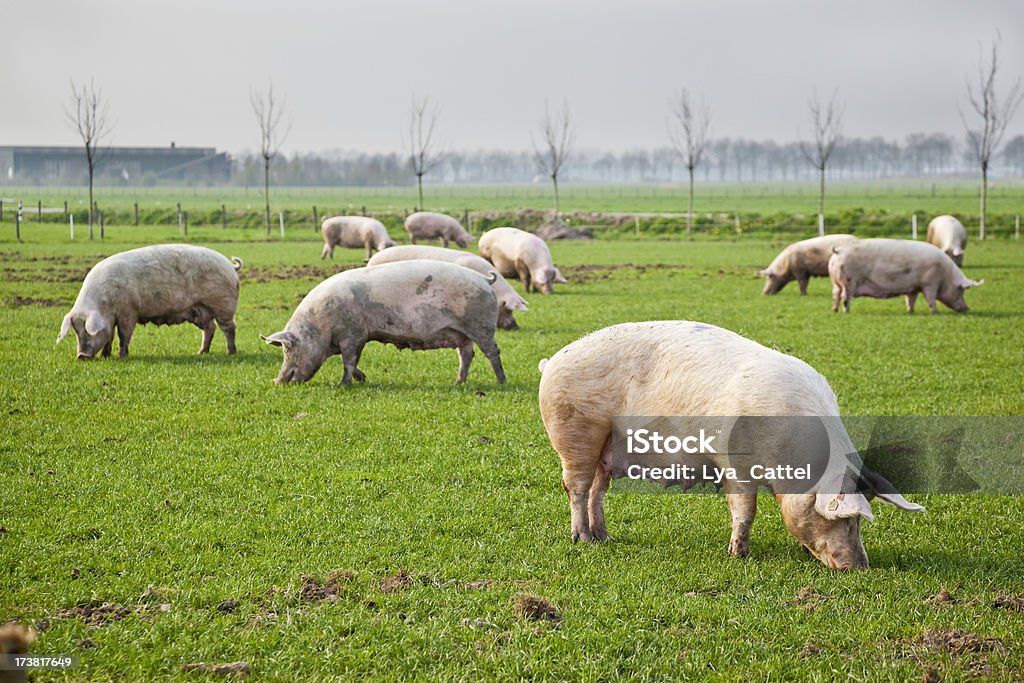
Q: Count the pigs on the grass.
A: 10